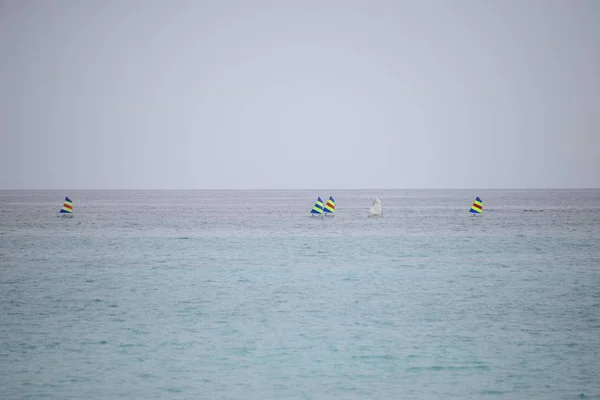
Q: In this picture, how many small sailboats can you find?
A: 5